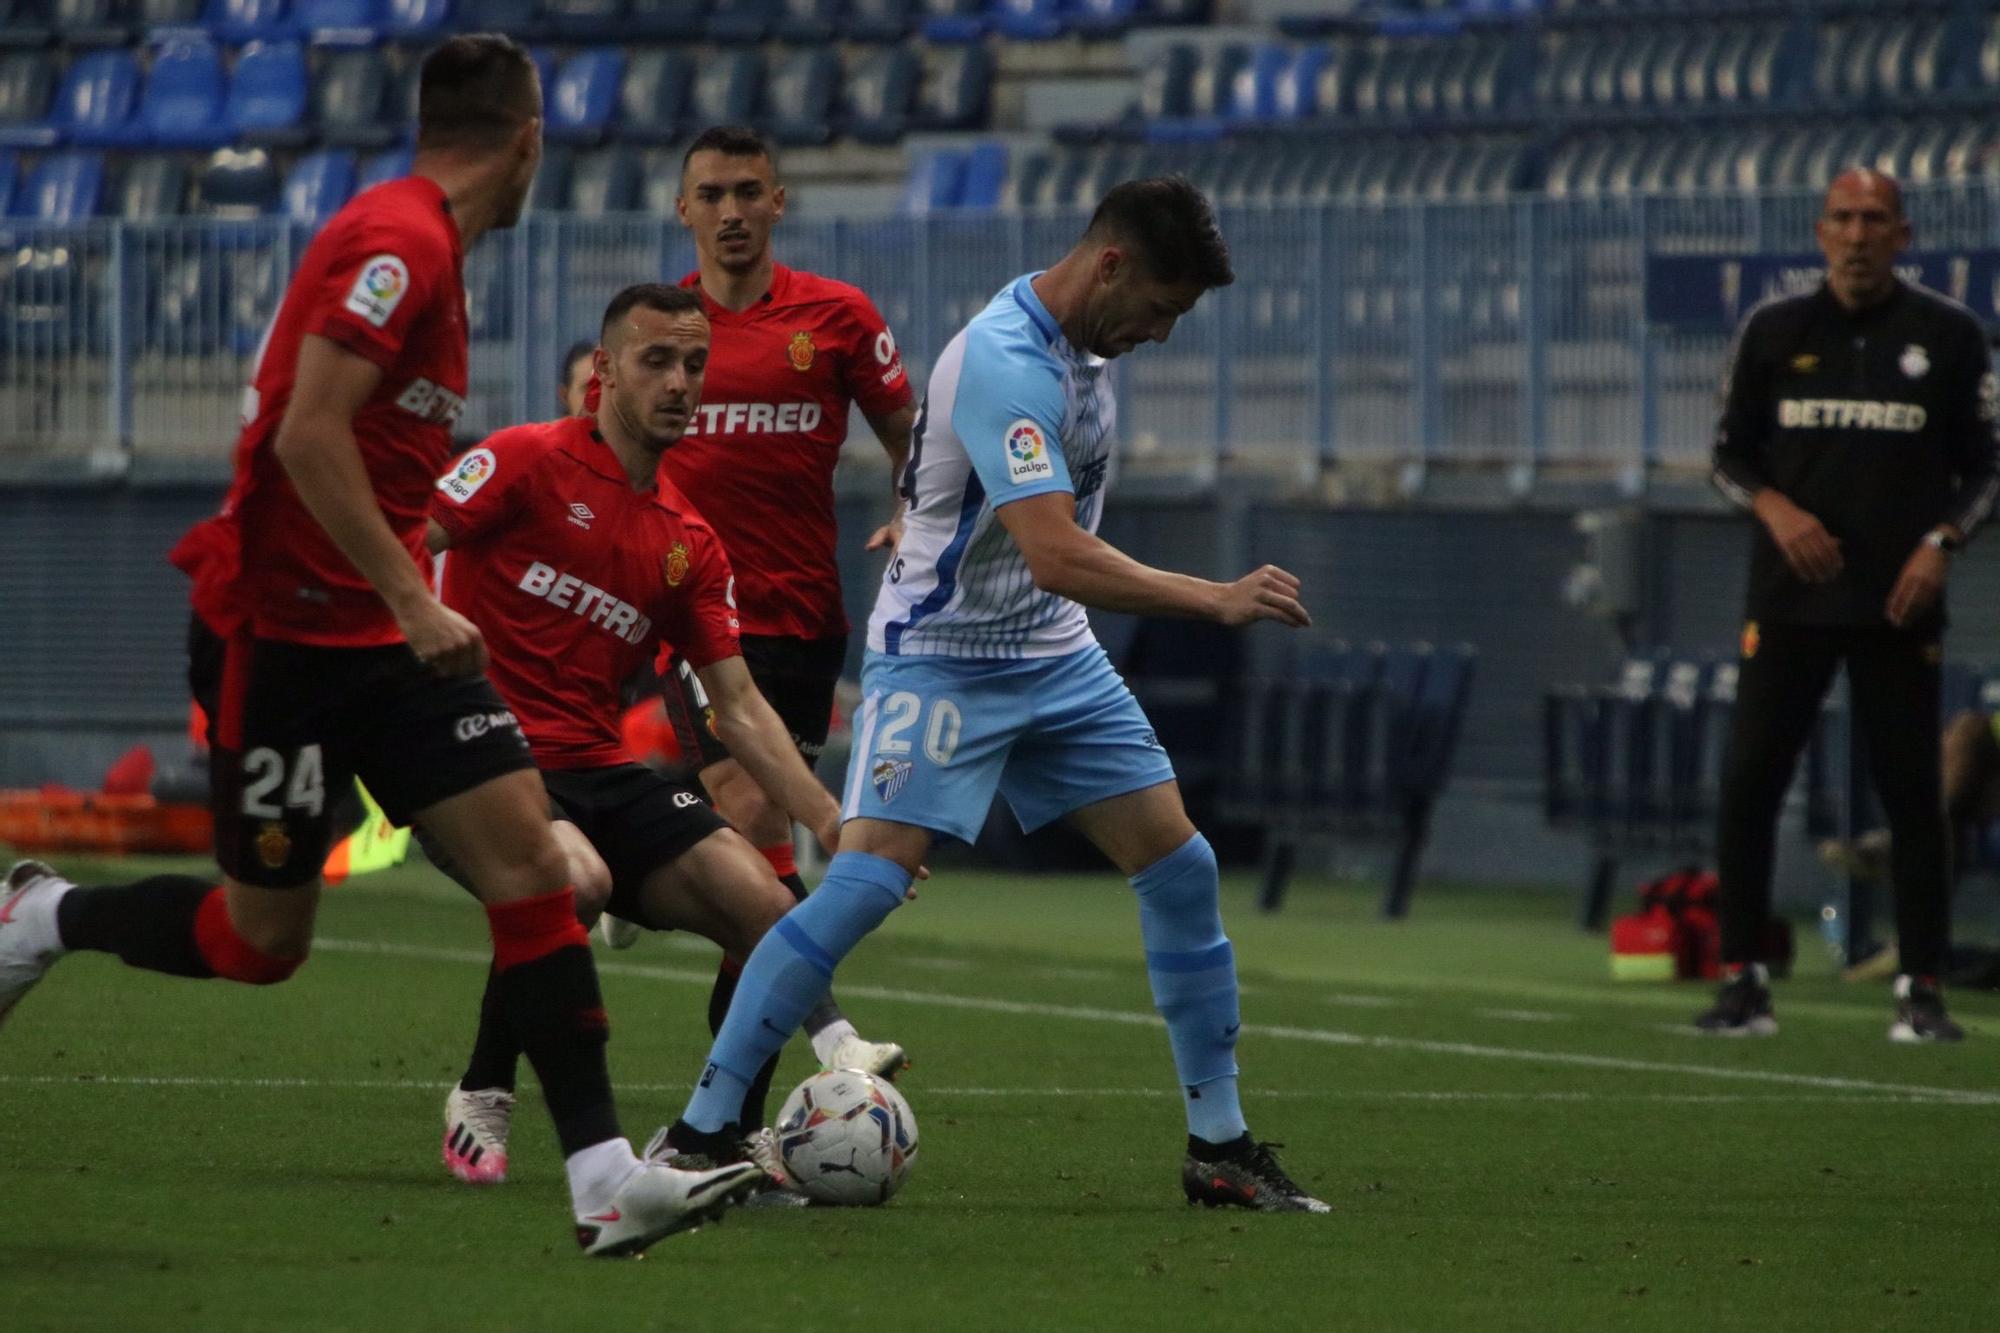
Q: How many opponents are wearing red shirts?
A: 3